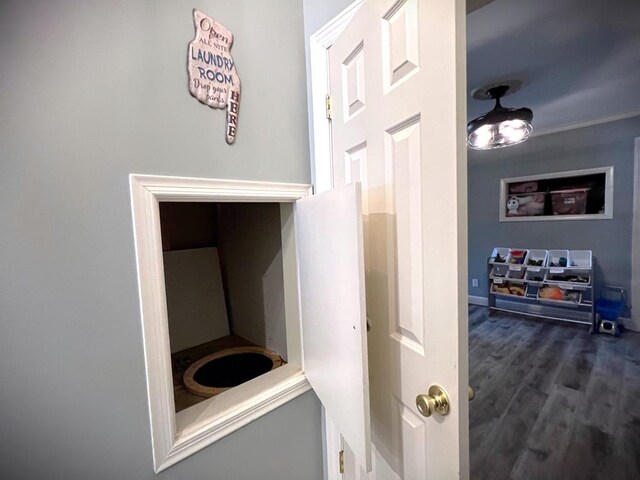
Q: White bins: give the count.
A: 11